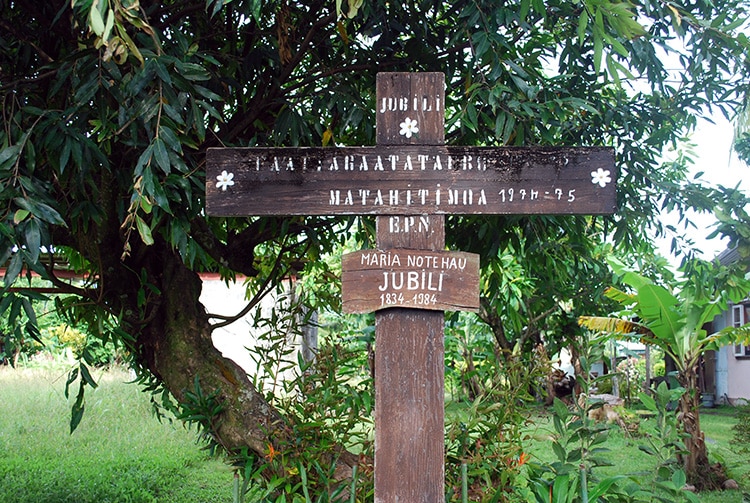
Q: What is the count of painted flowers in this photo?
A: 3